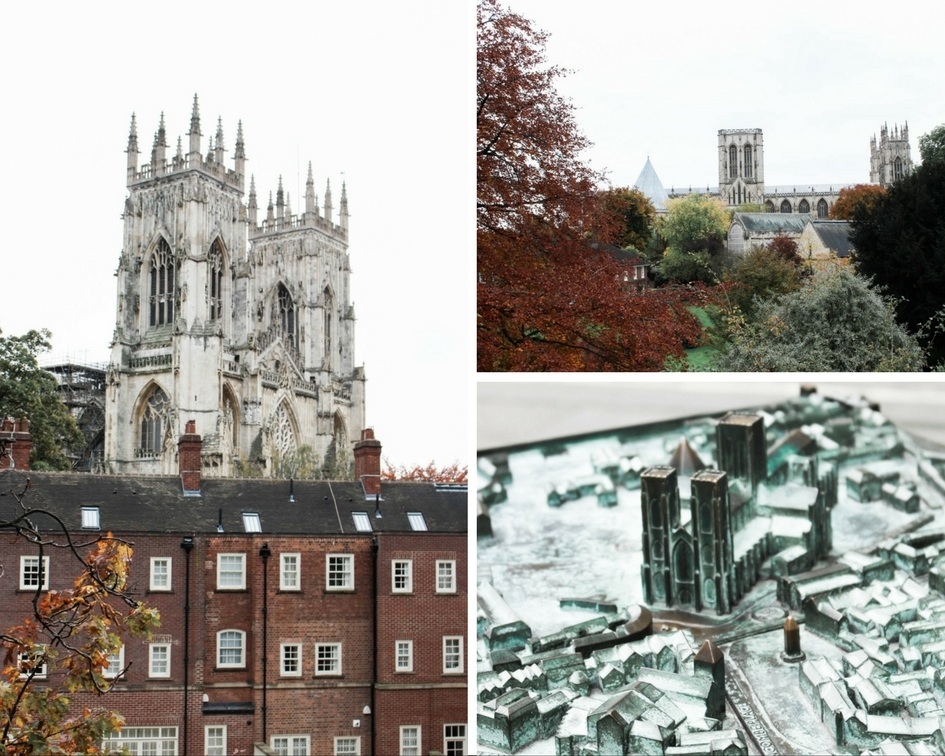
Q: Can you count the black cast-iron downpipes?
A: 3